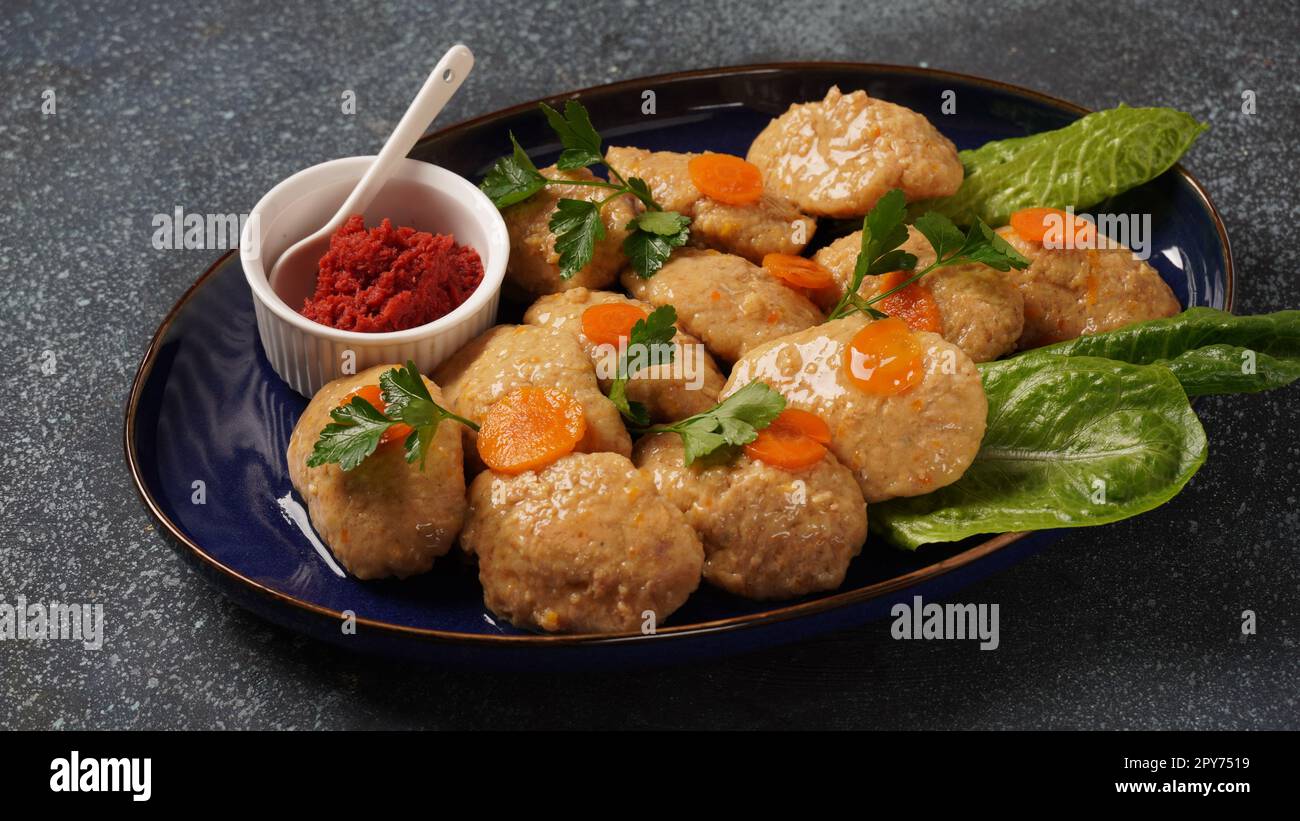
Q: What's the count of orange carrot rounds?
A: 9